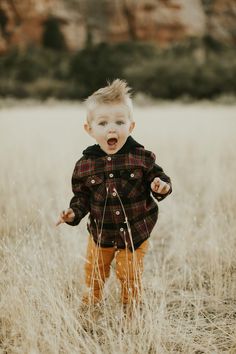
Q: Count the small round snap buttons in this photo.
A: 7